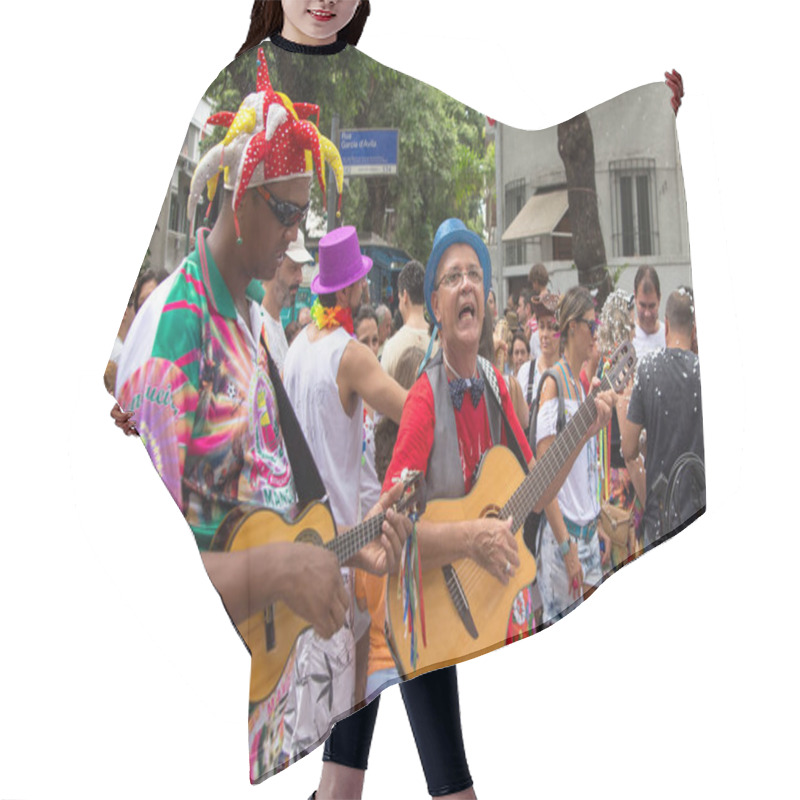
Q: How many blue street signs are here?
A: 1